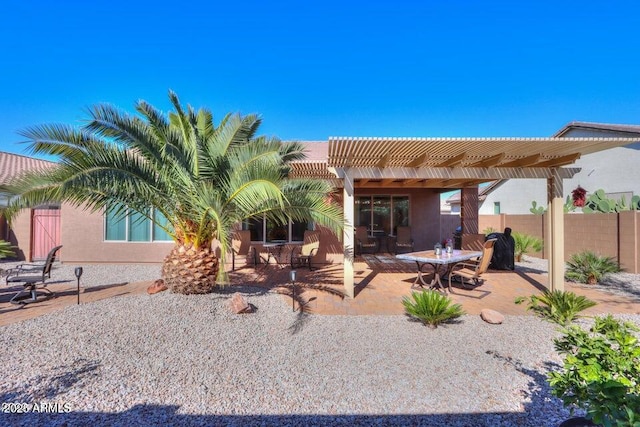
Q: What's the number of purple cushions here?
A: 0